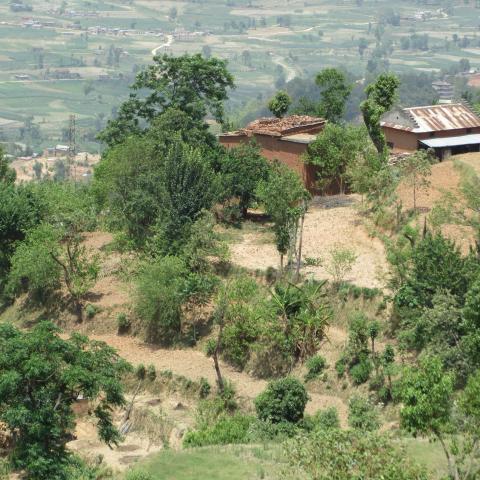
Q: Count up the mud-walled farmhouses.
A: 2